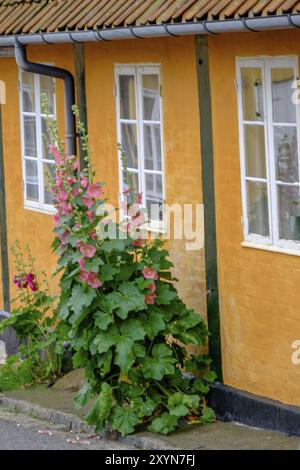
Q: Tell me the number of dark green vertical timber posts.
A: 3